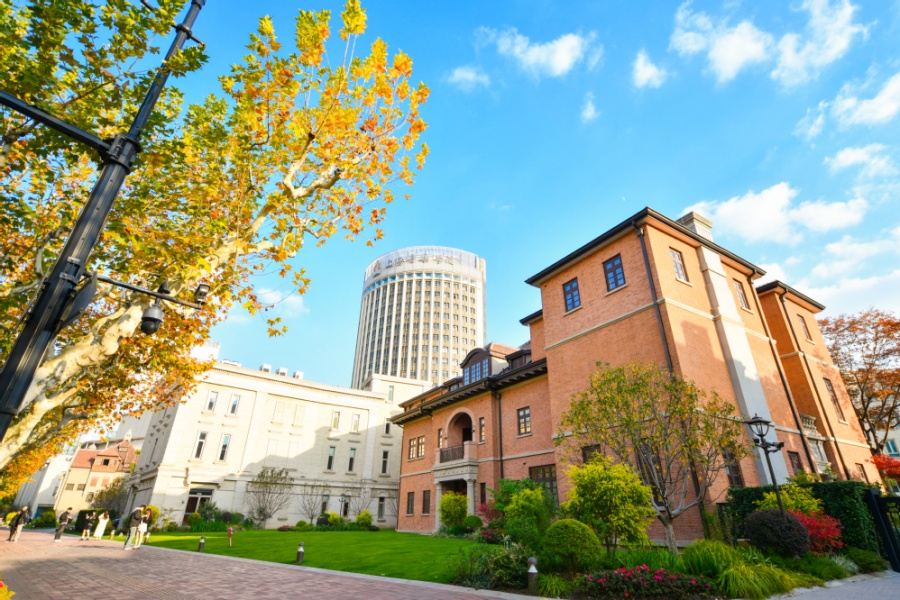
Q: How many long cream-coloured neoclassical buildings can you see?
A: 1